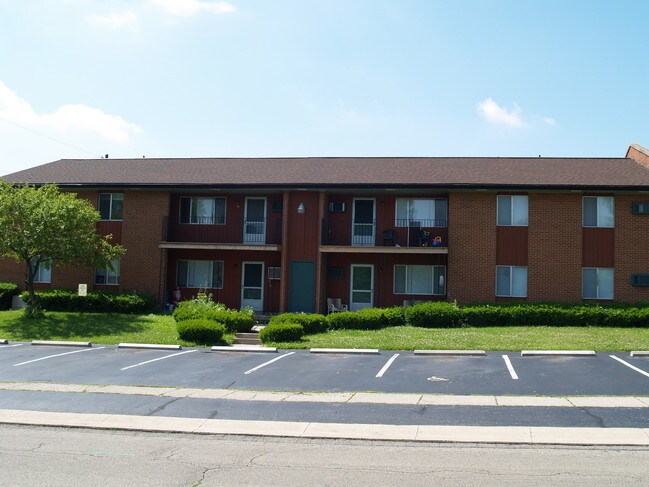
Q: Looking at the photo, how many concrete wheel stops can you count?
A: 8